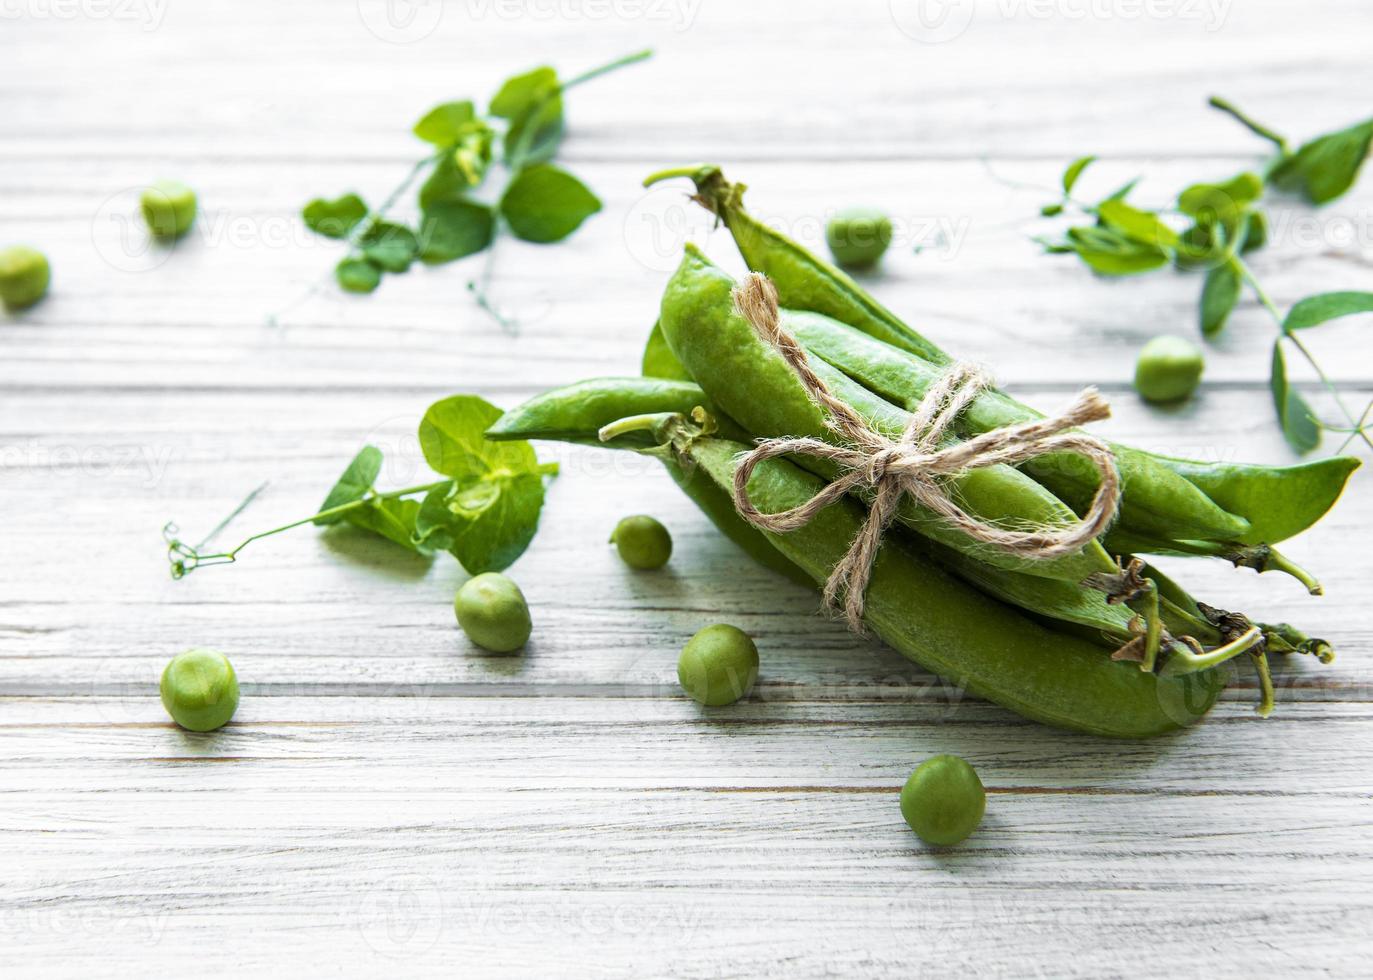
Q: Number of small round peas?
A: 9